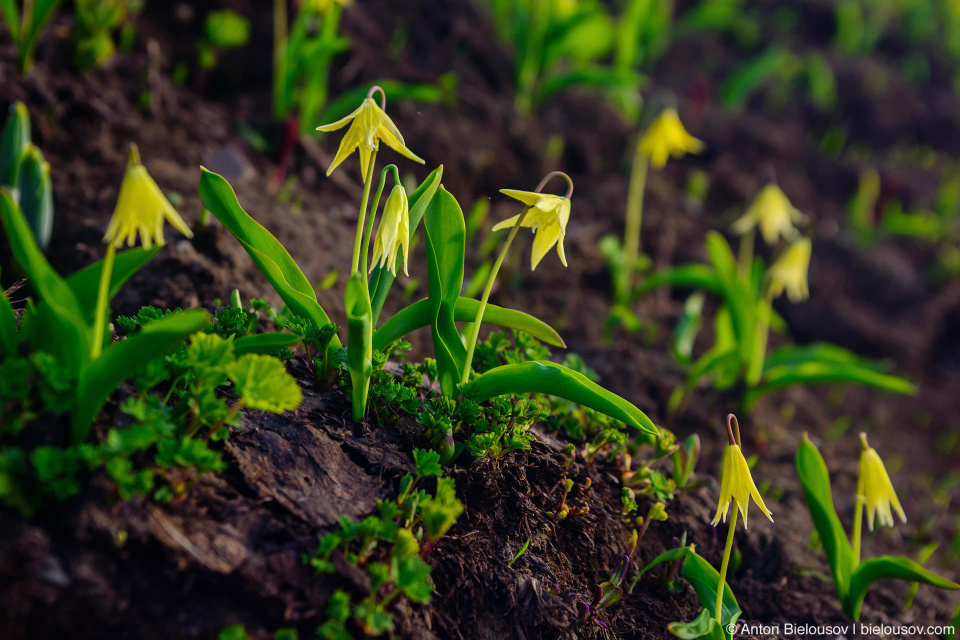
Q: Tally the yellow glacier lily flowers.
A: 9